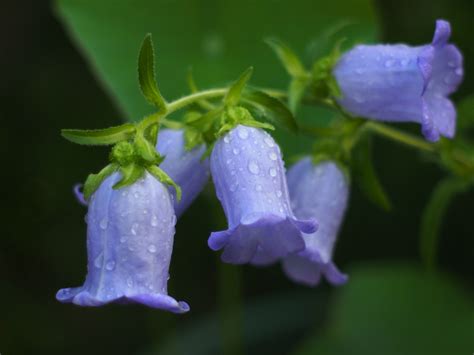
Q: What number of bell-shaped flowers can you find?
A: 5